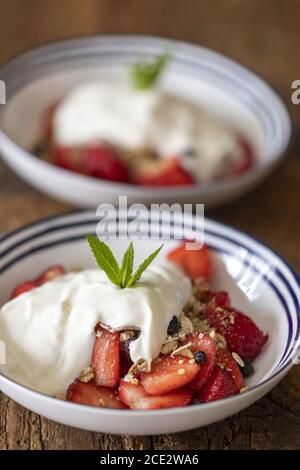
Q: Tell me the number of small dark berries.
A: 3